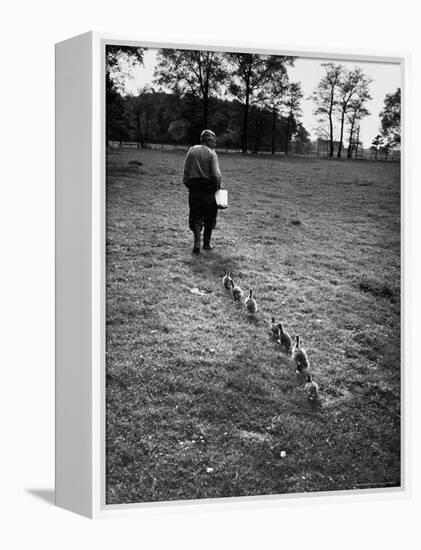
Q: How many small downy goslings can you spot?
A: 7